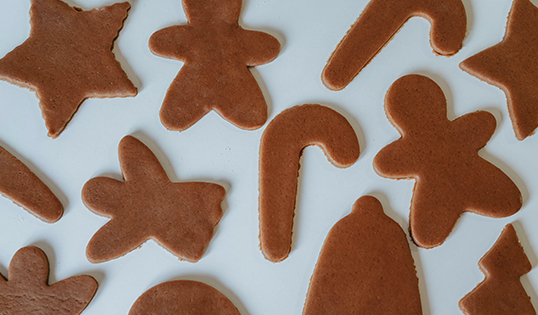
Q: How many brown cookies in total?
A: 12